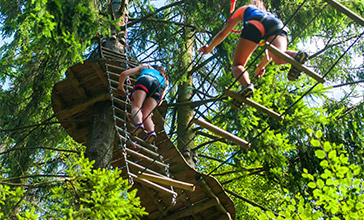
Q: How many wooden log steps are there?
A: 5